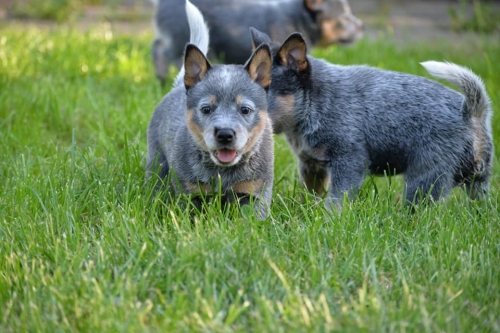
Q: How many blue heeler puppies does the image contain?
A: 3